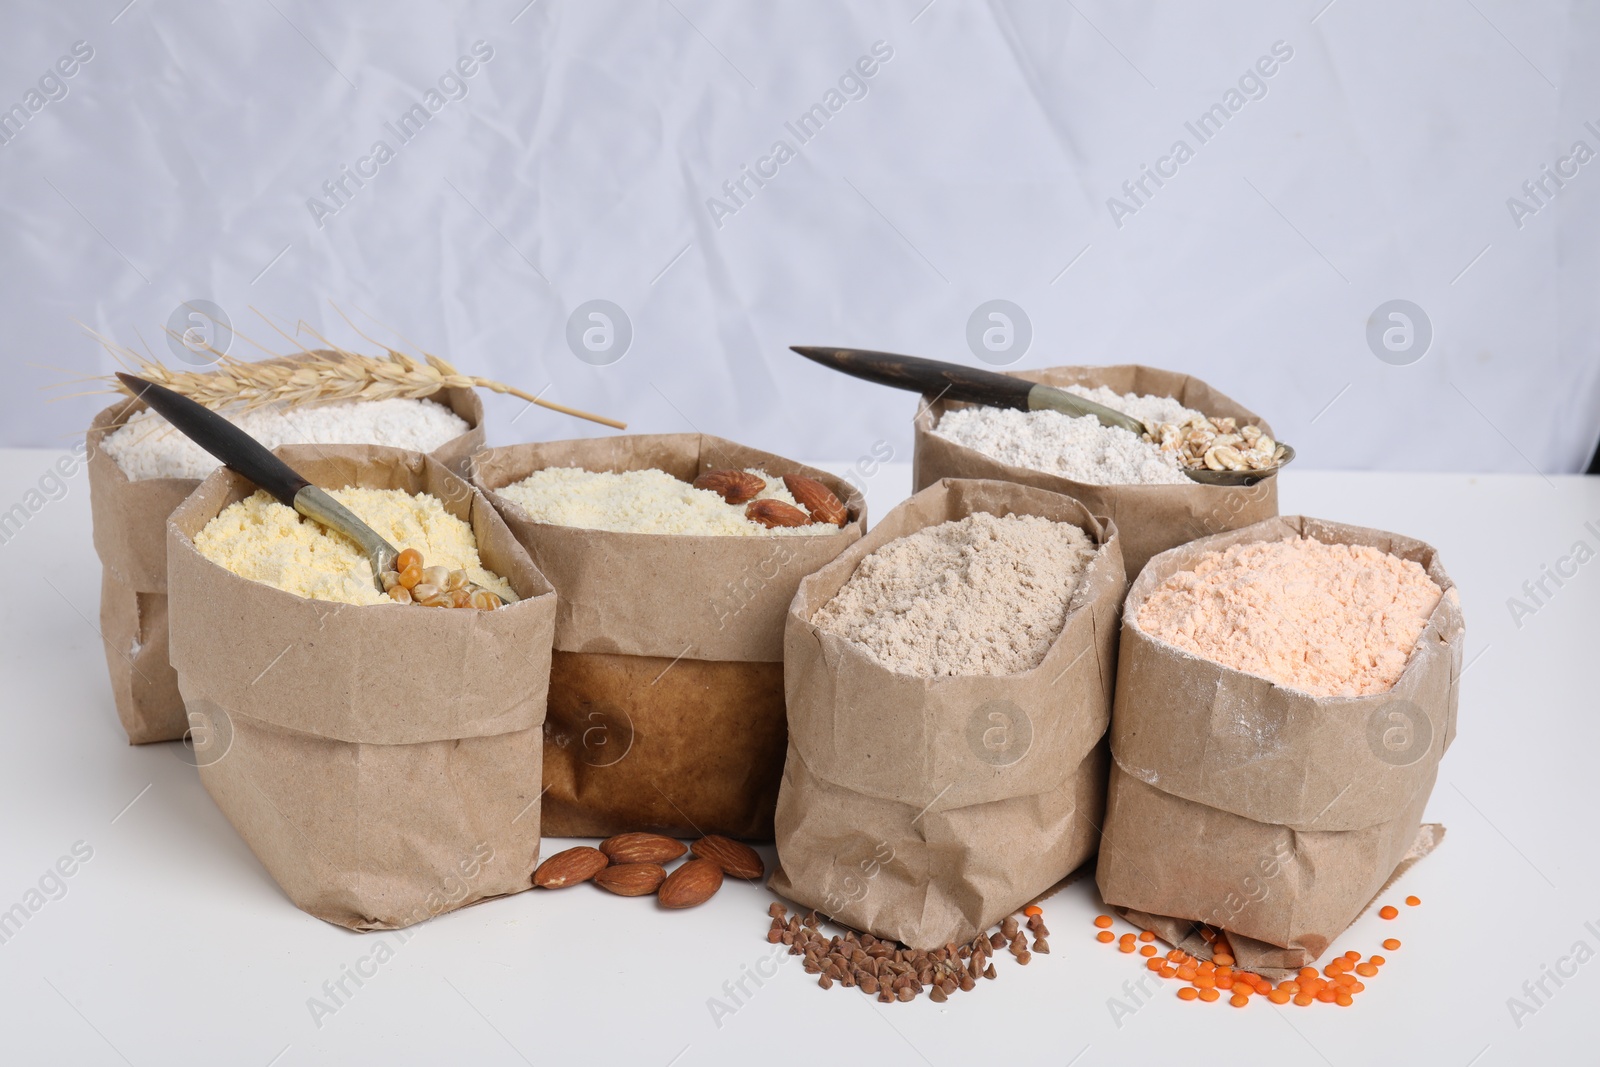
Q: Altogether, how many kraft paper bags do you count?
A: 6